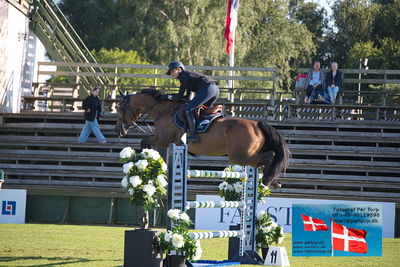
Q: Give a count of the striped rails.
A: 3